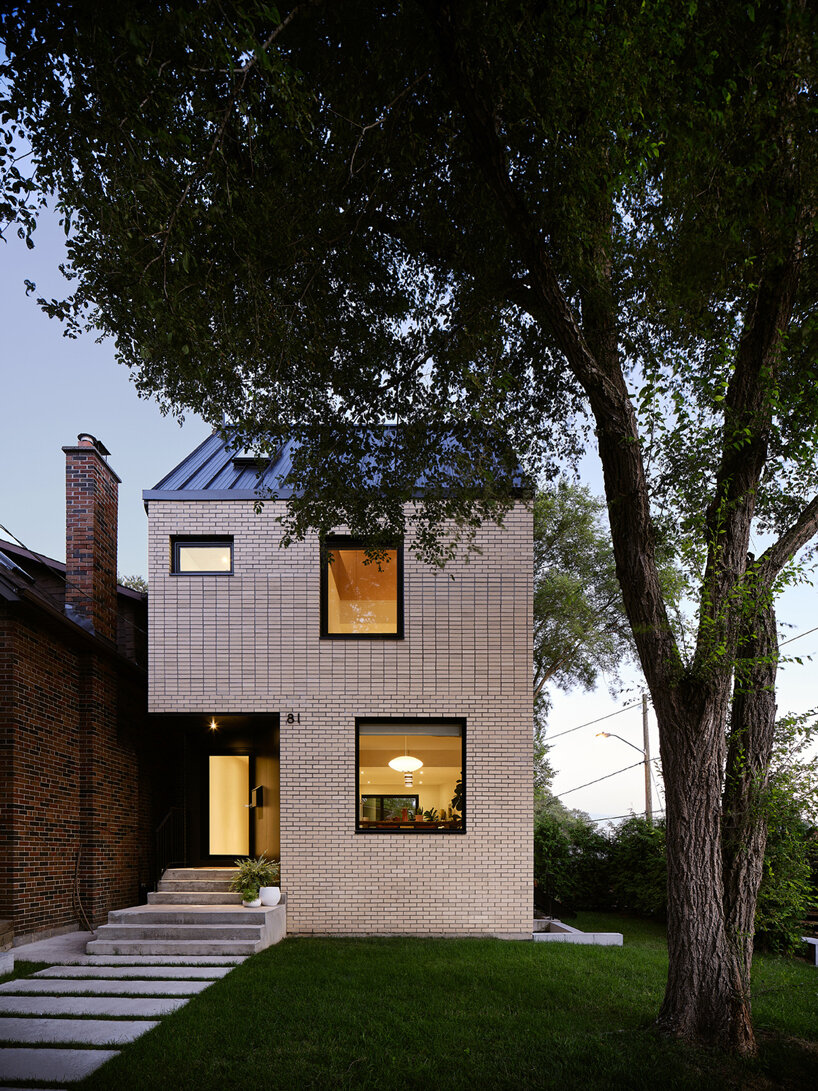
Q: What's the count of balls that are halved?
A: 0